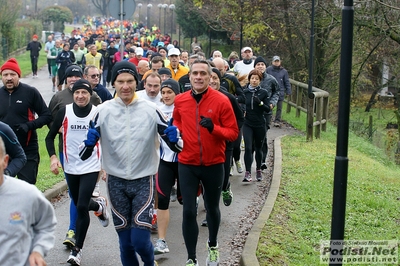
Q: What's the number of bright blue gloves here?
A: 2